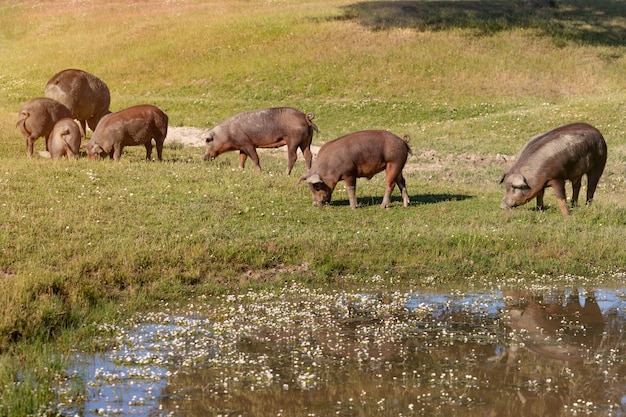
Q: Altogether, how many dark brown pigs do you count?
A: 7